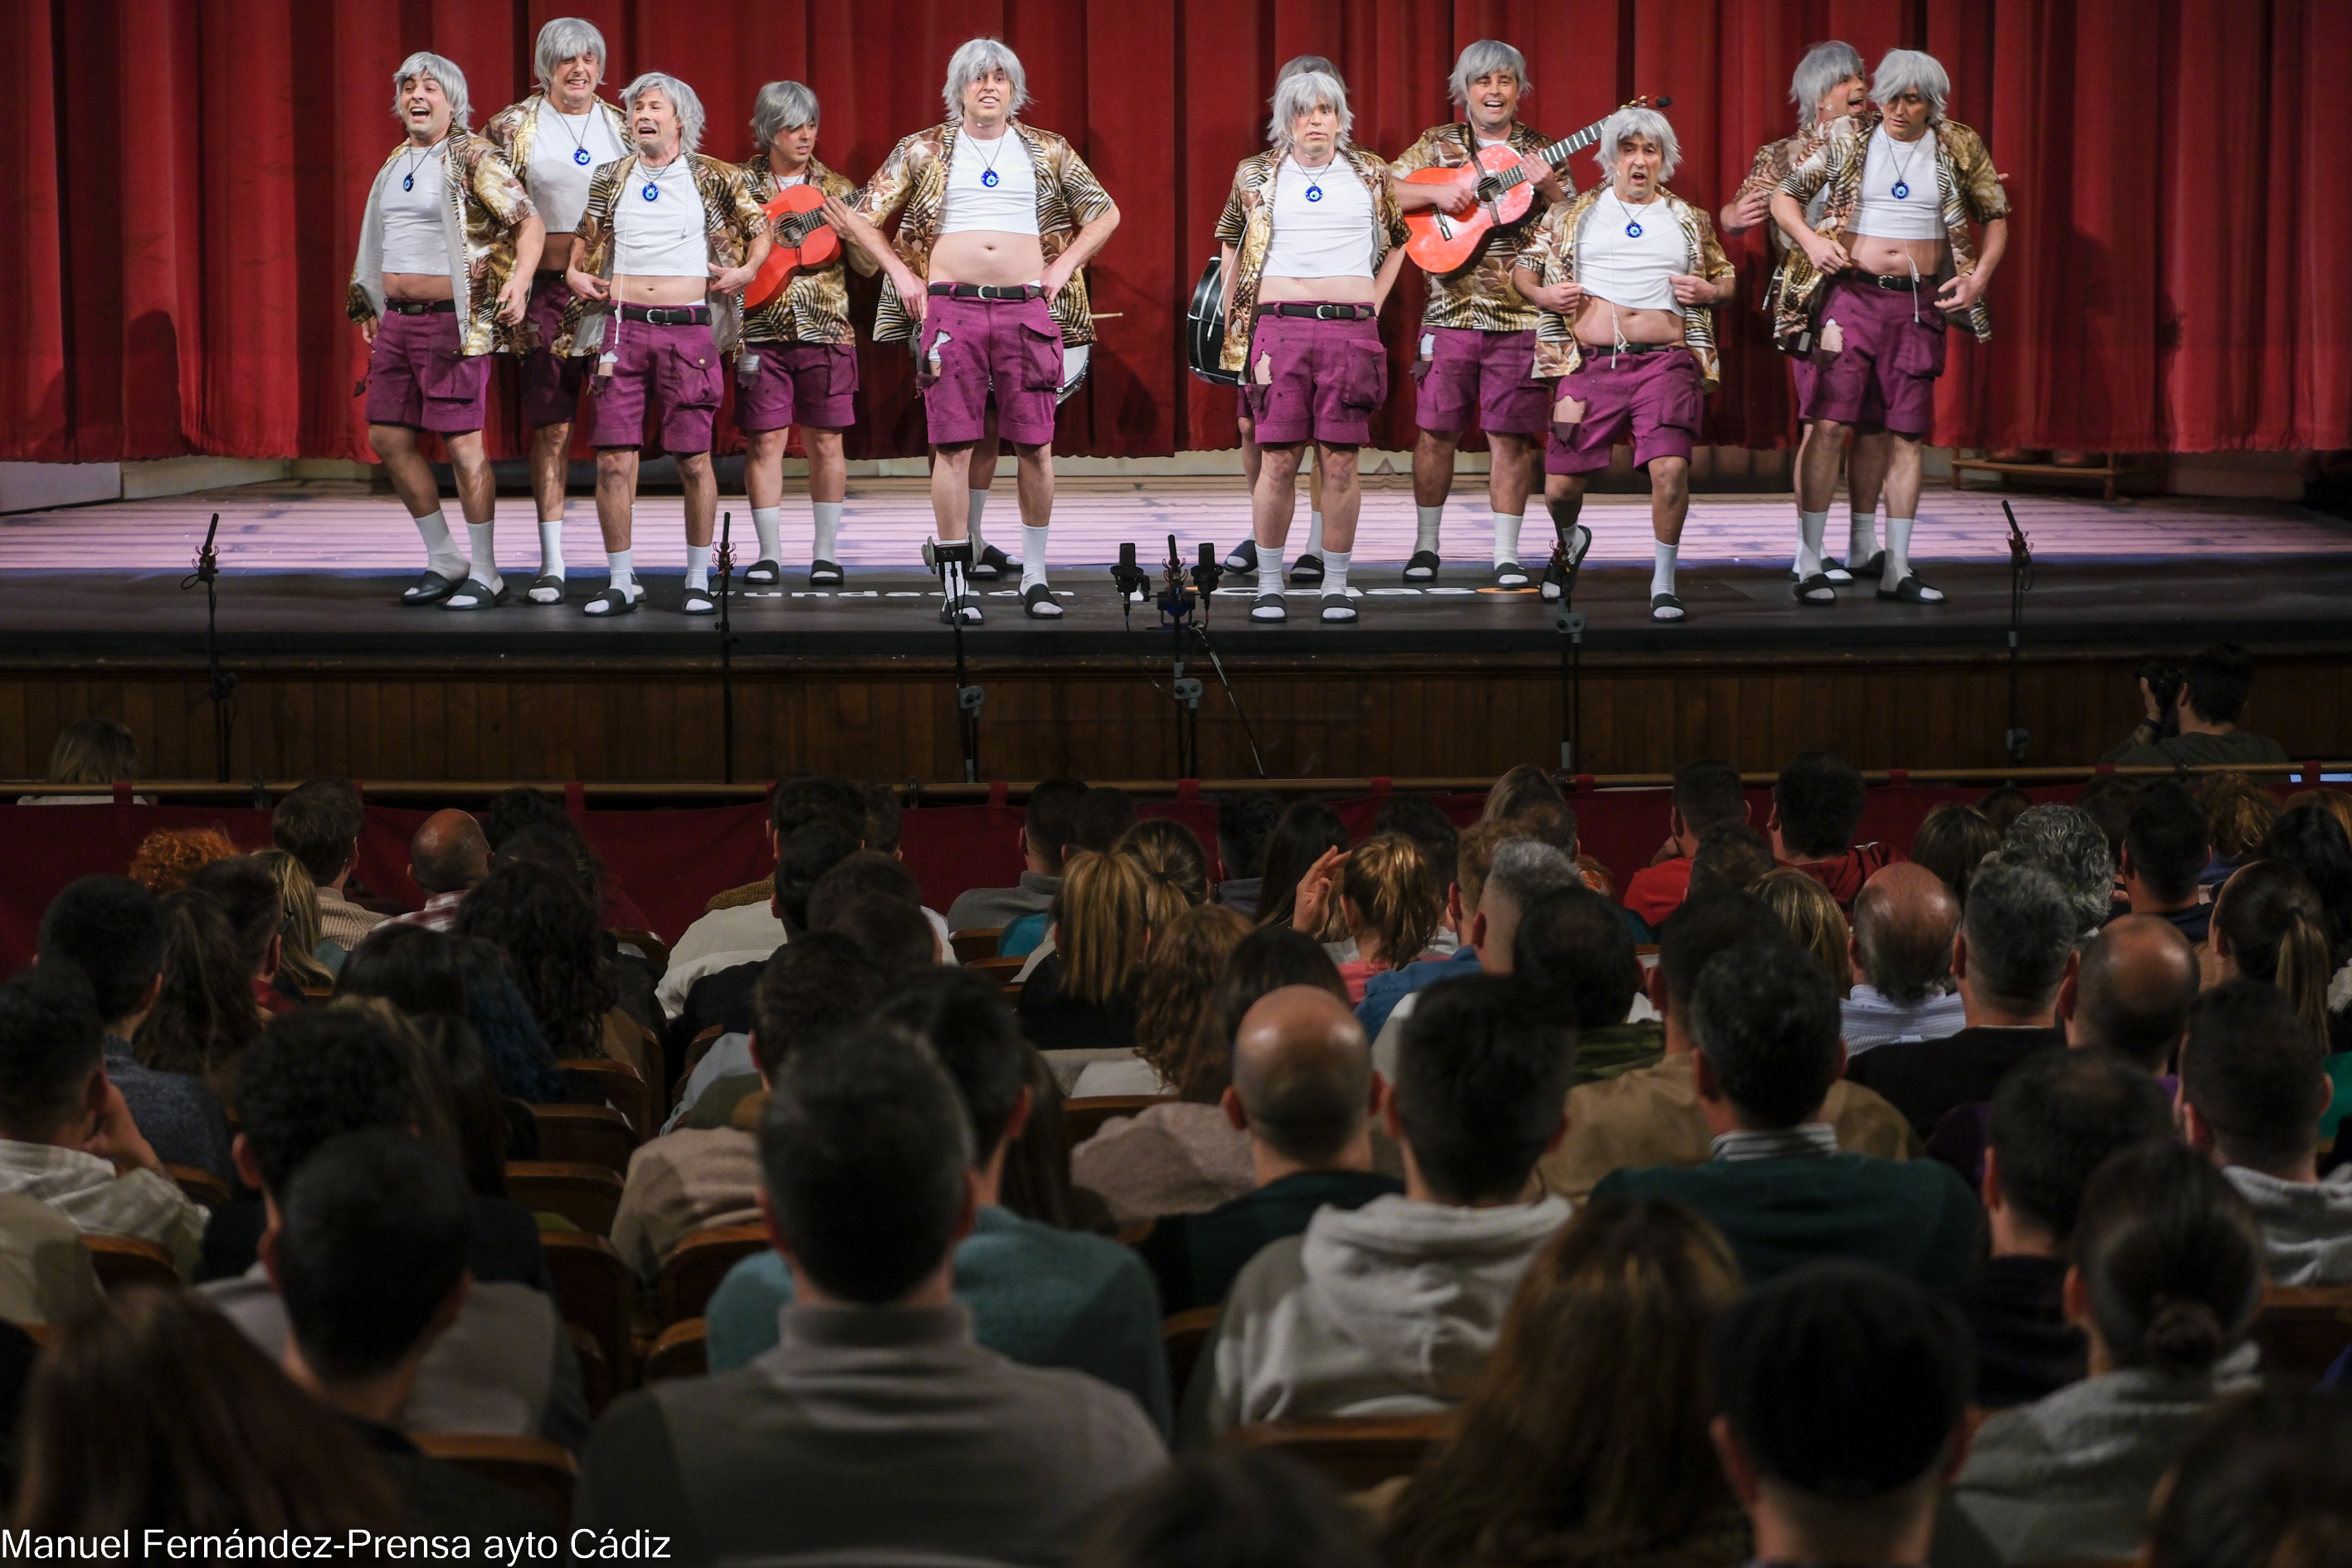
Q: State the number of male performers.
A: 12